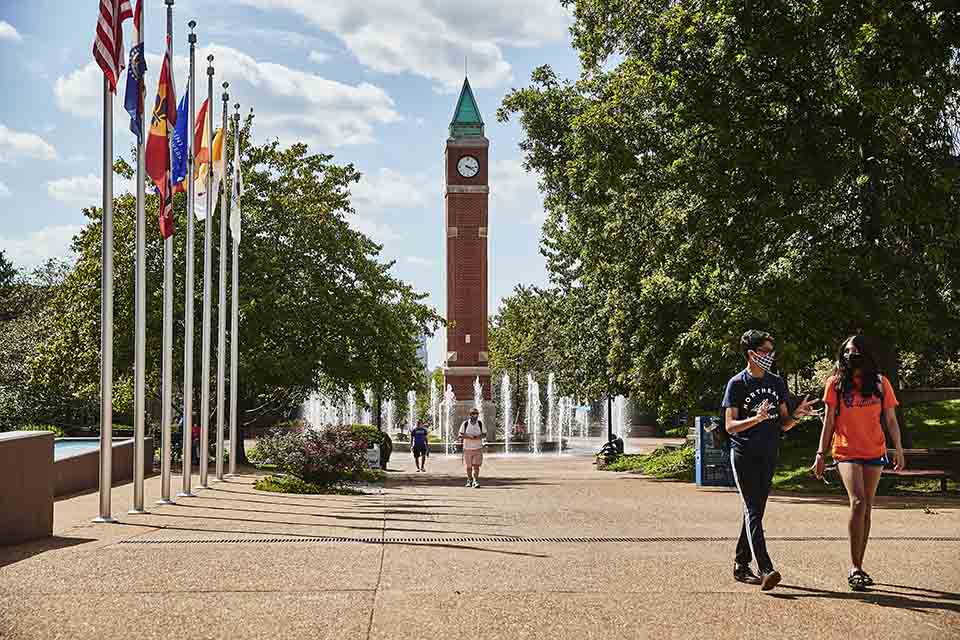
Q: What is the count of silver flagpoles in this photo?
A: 7